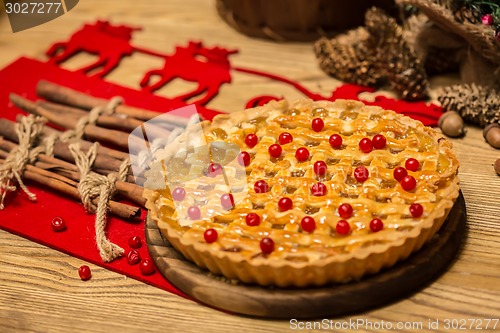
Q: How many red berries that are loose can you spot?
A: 5